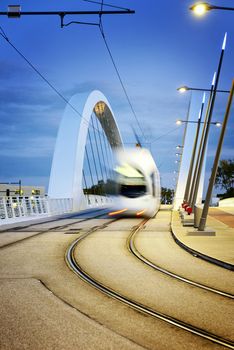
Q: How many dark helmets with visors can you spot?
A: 0